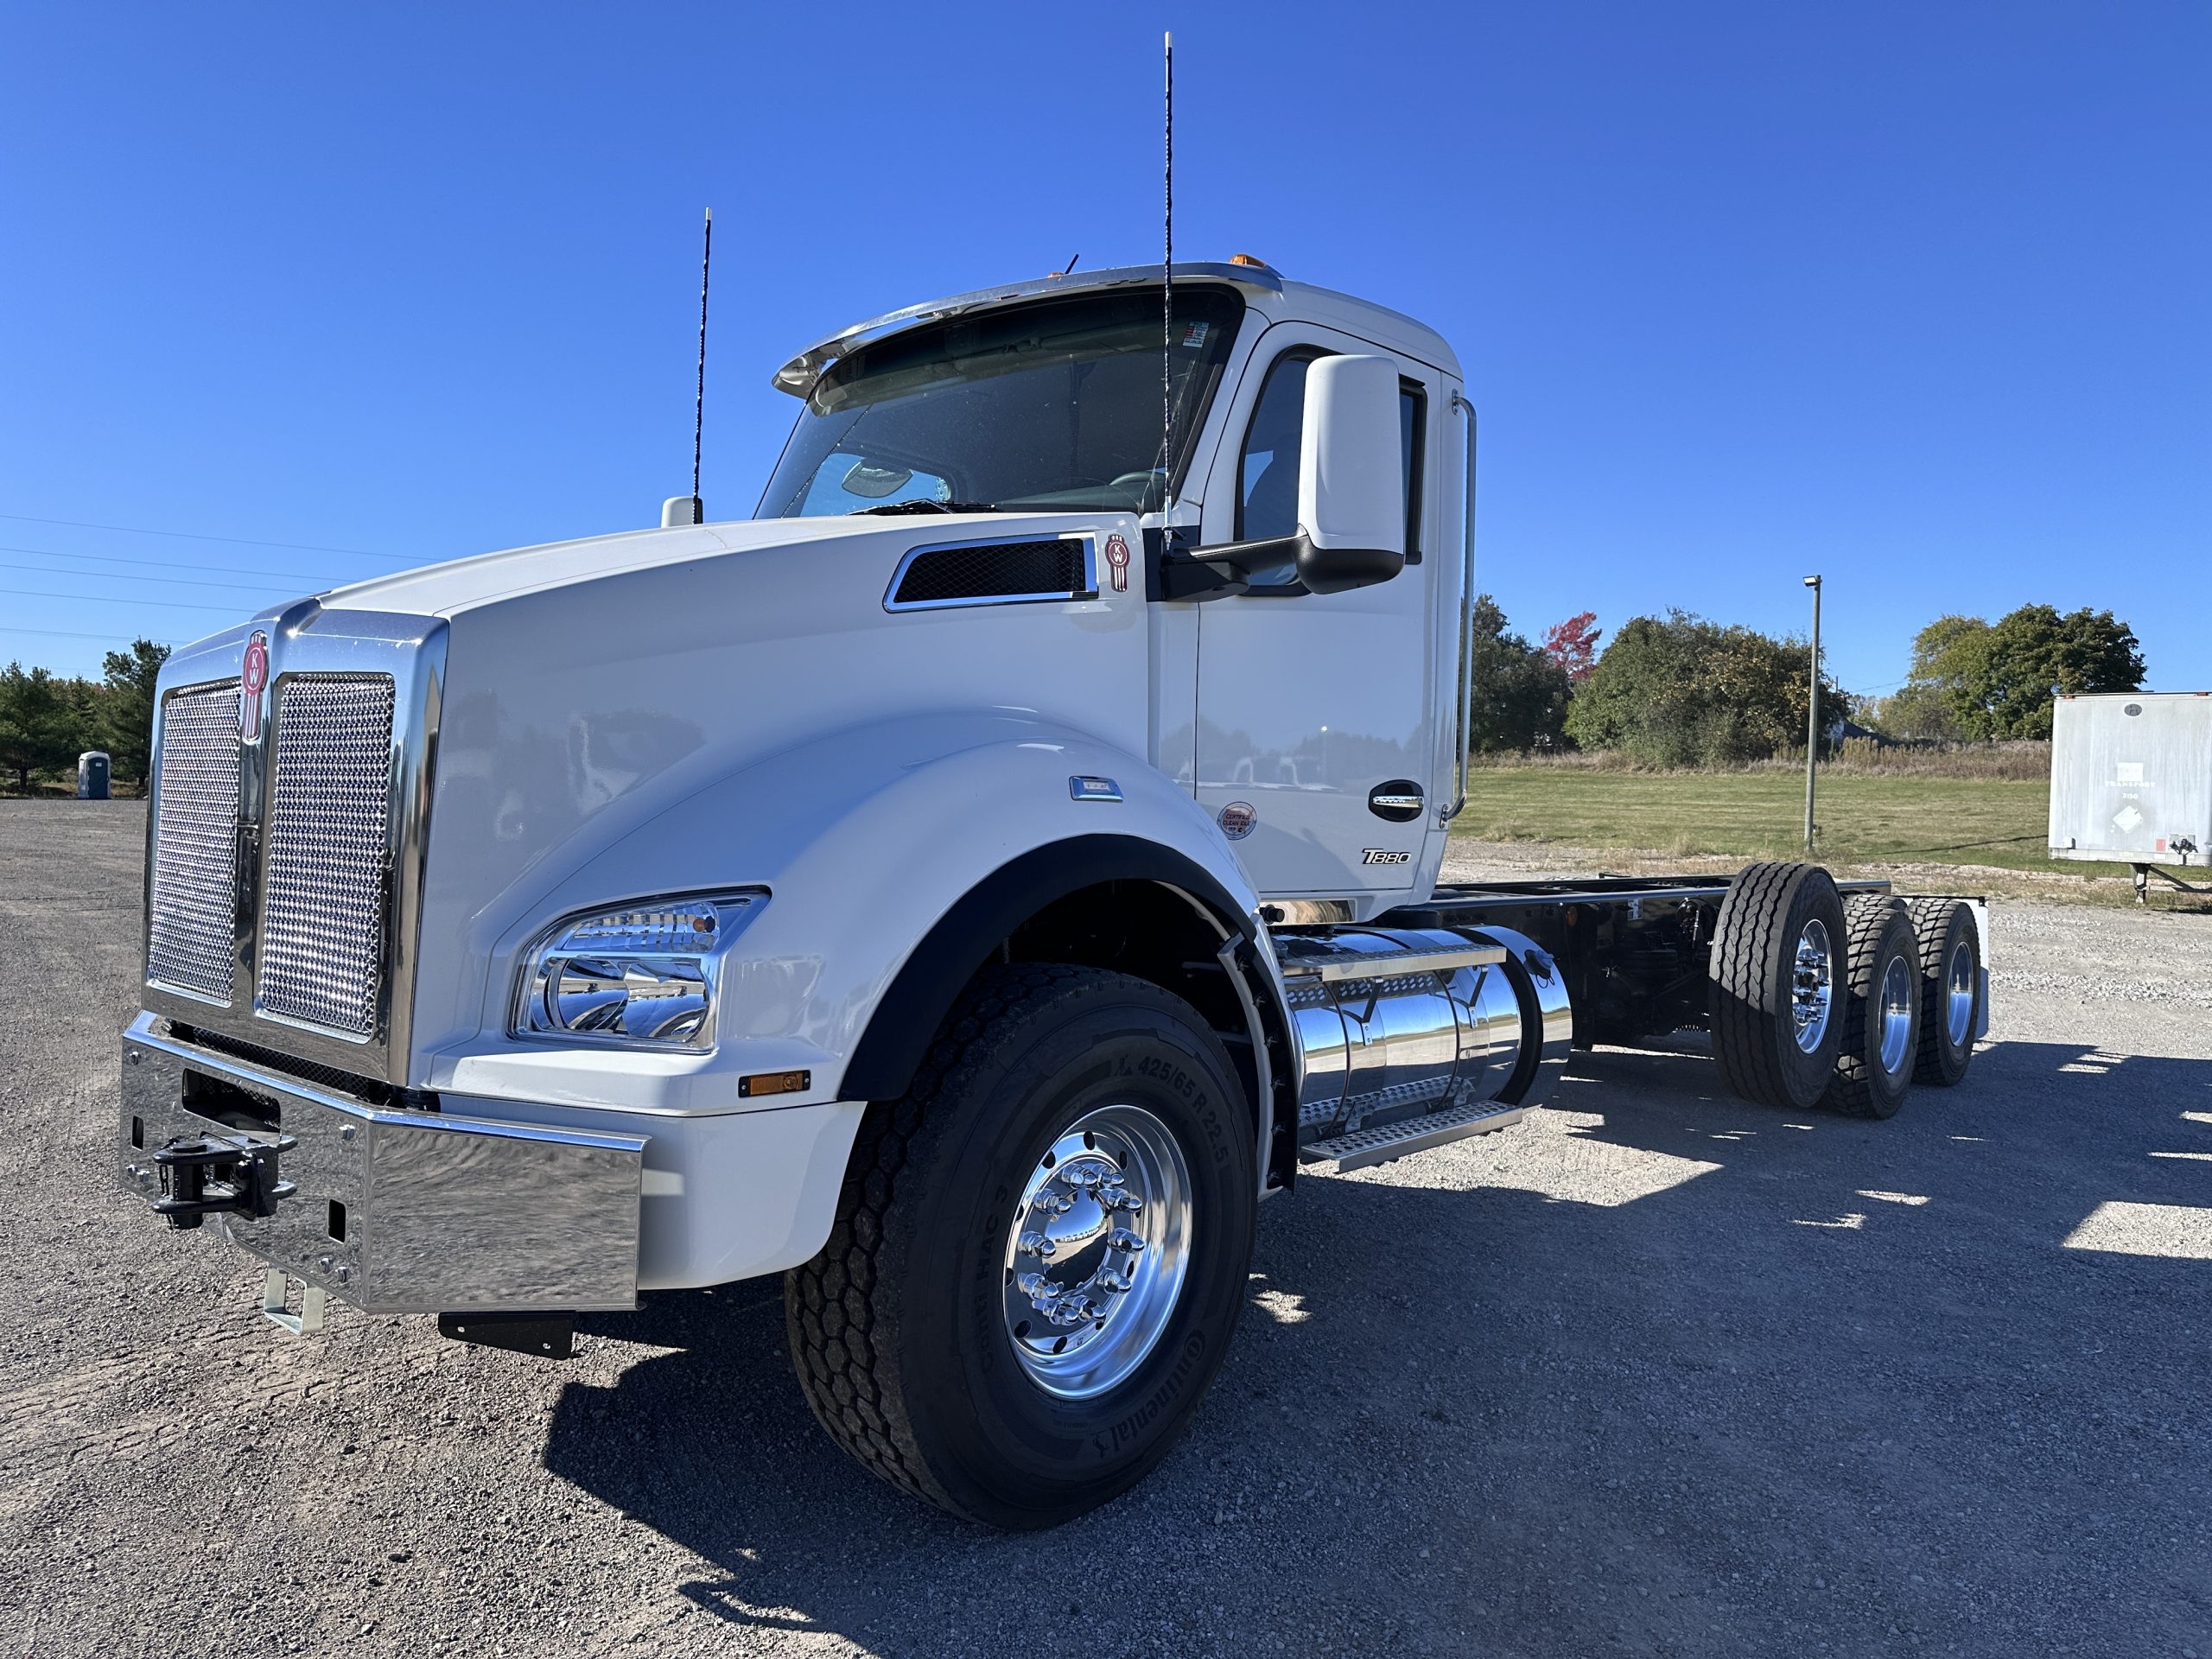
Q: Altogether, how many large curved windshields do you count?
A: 1